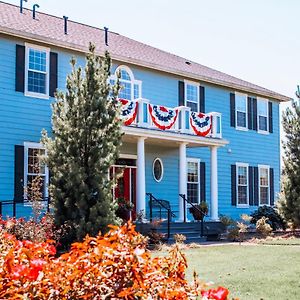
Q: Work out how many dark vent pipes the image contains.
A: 4